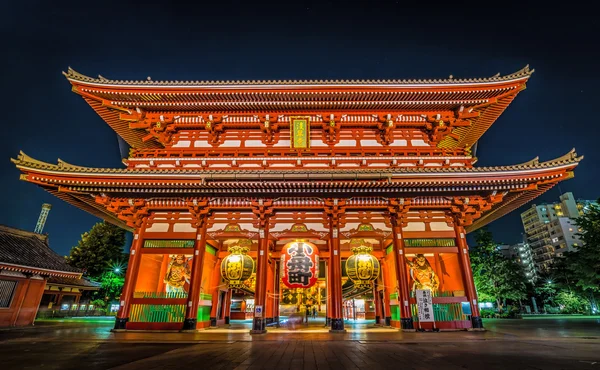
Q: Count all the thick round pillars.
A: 6